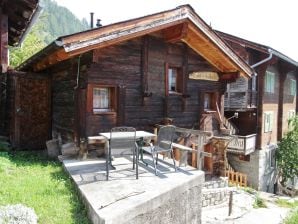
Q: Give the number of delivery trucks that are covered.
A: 0